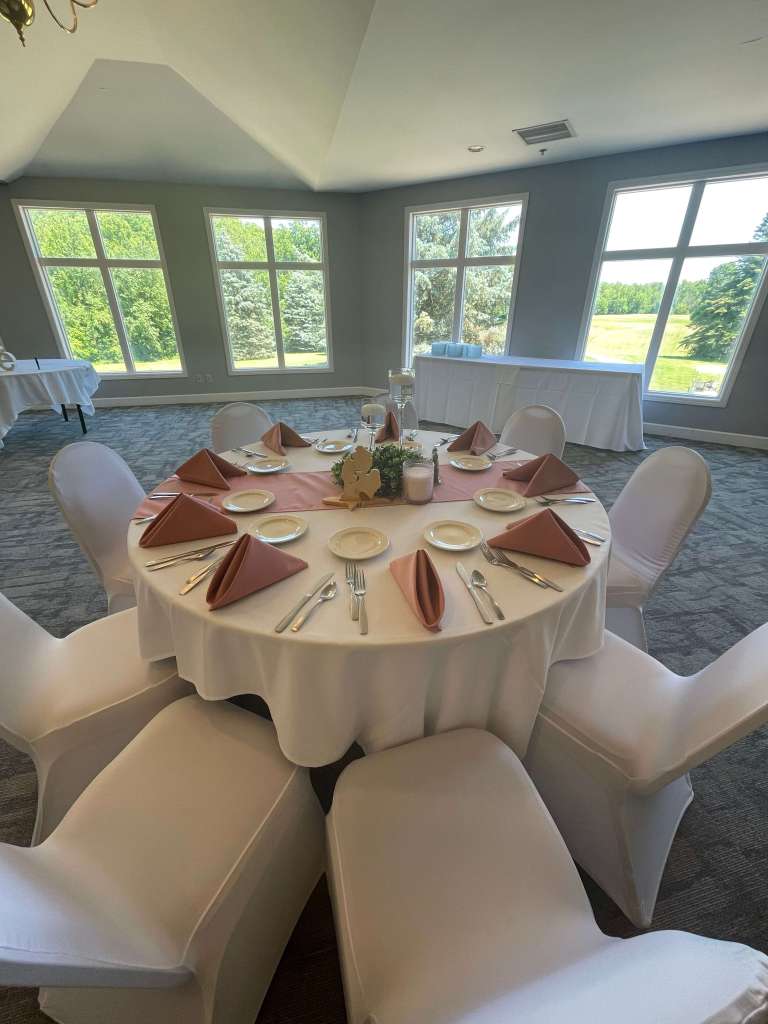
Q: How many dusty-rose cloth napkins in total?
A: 9